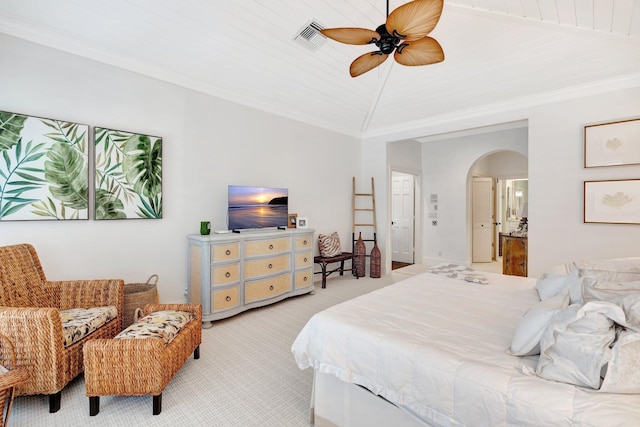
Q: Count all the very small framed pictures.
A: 2